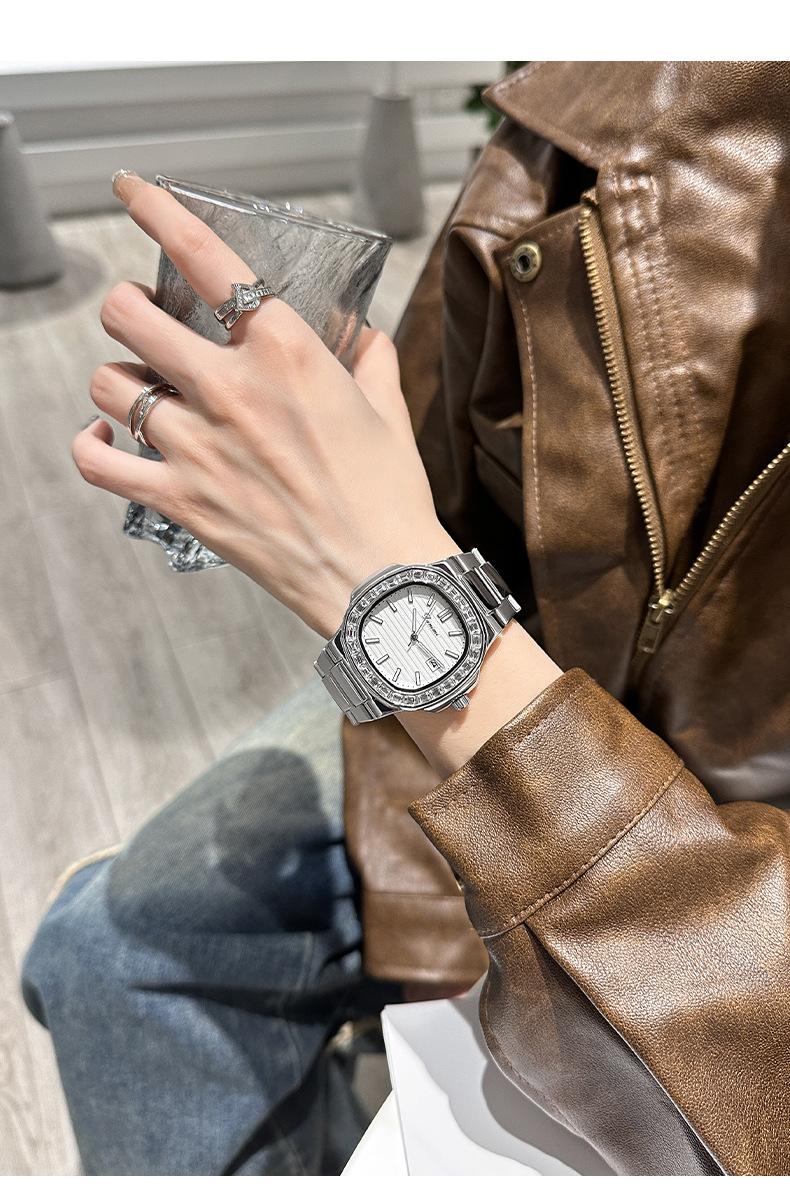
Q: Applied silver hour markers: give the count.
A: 11